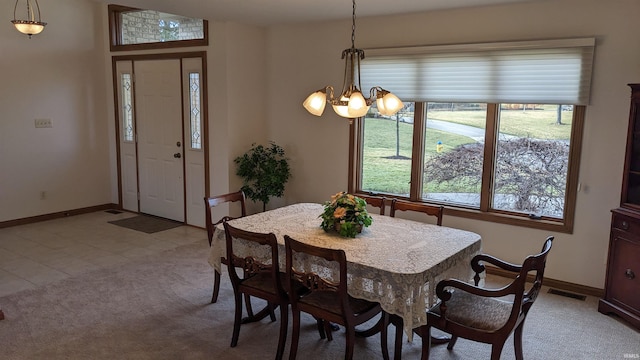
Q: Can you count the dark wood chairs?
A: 6